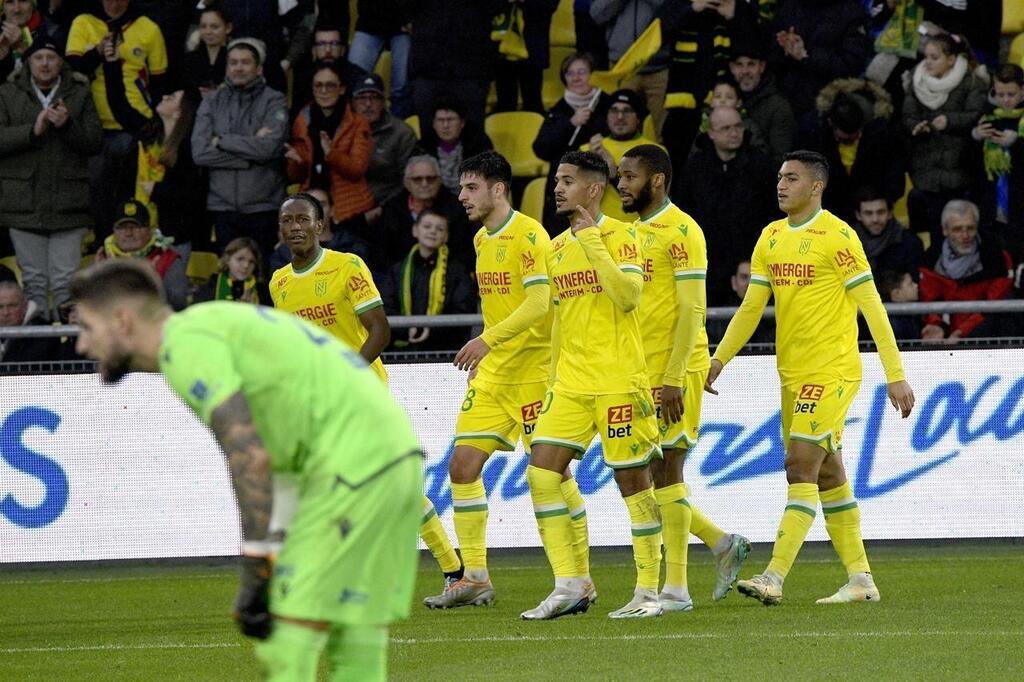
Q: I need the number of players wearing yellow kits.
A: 5